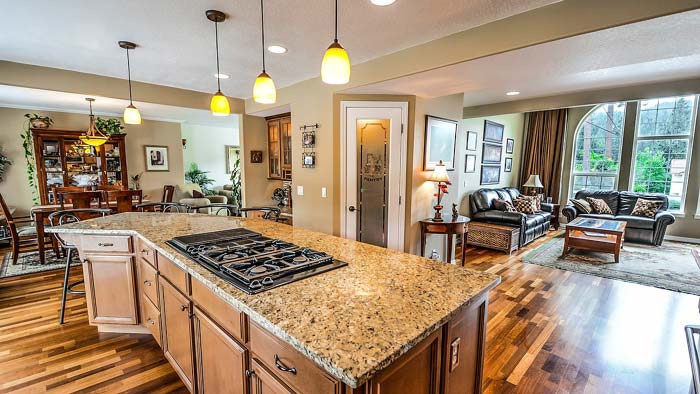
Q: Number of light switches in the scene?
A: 2